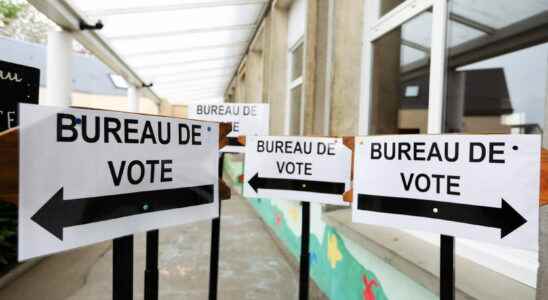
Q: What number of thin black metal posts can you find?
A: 5